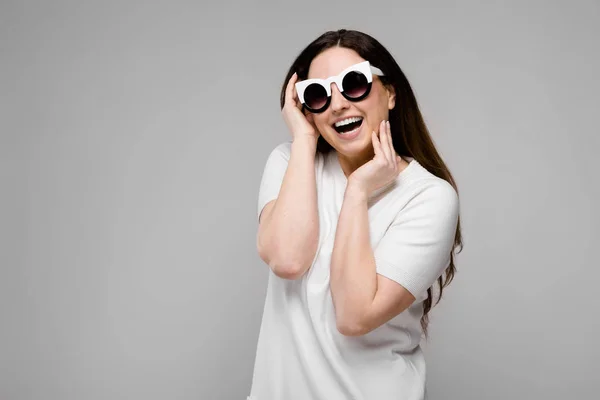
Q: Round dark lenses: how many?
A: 2